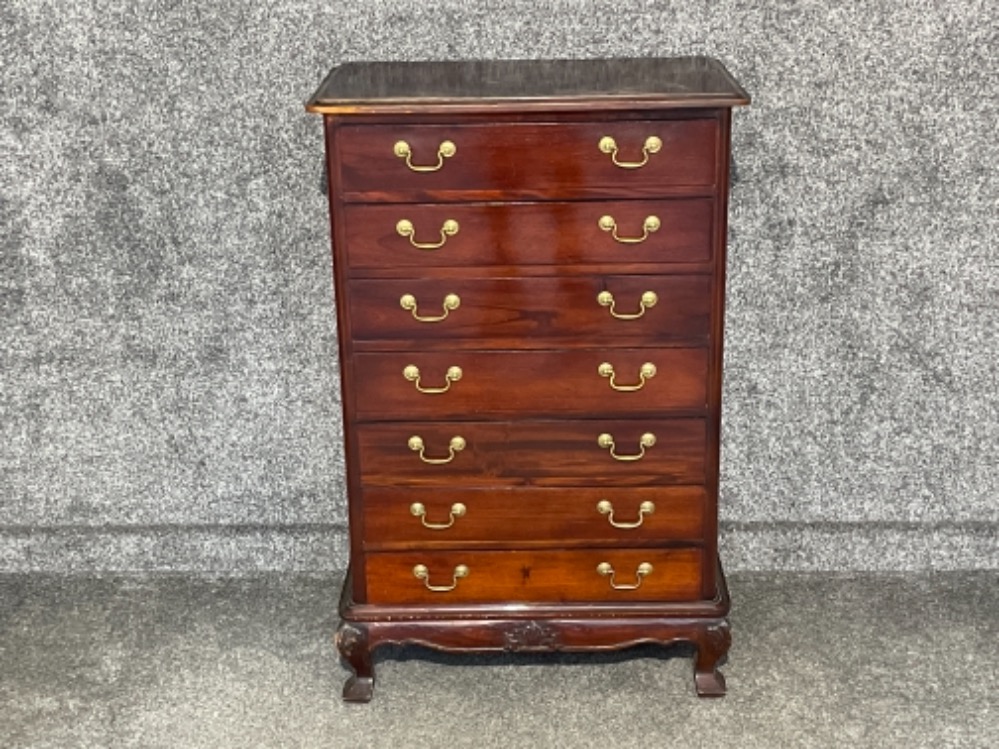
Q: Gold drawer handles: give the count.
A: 14